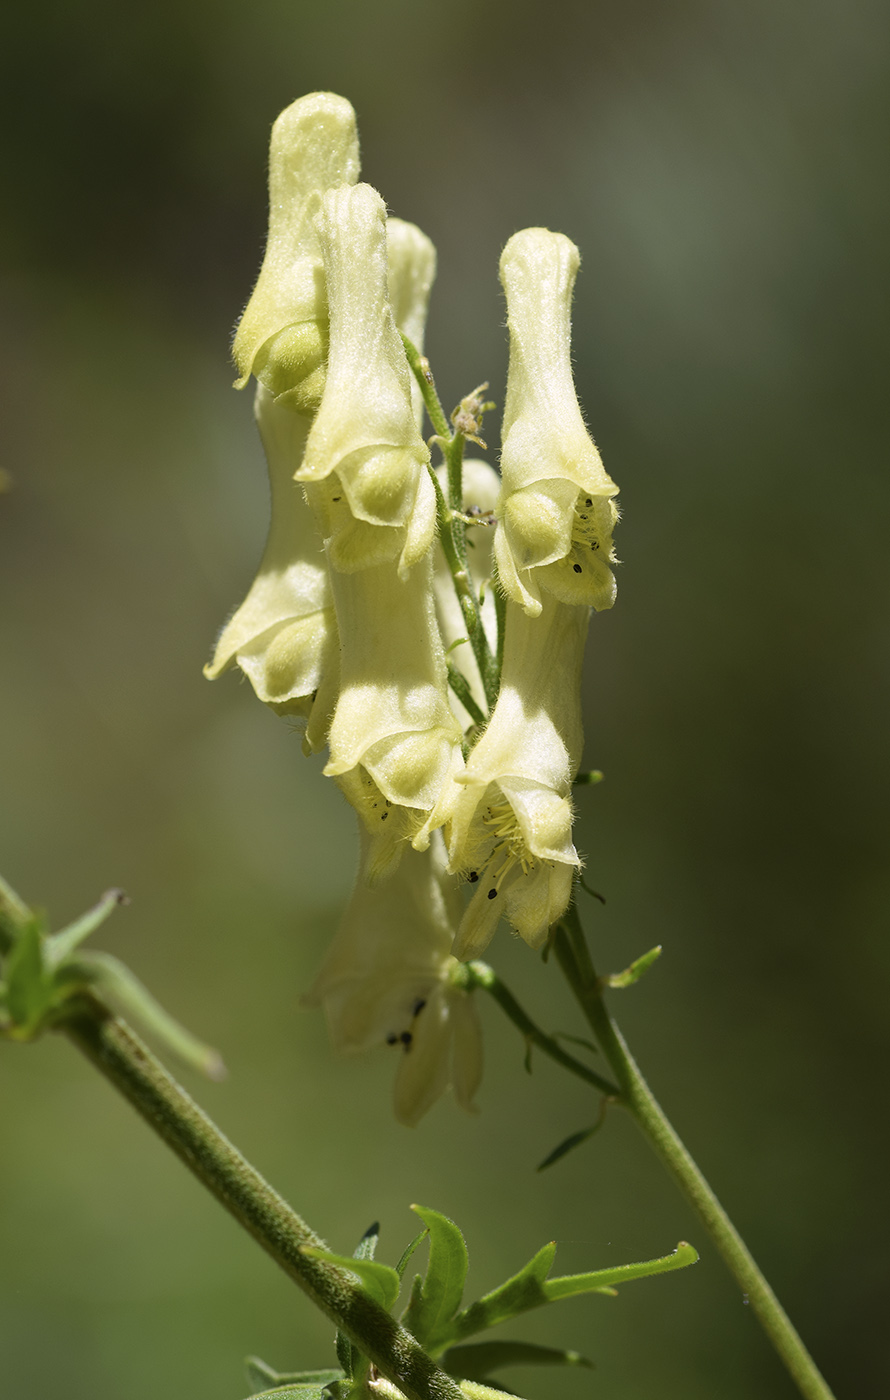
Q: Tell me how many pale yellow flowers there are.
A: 9